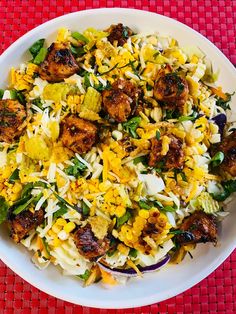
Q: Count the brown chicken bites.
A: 11